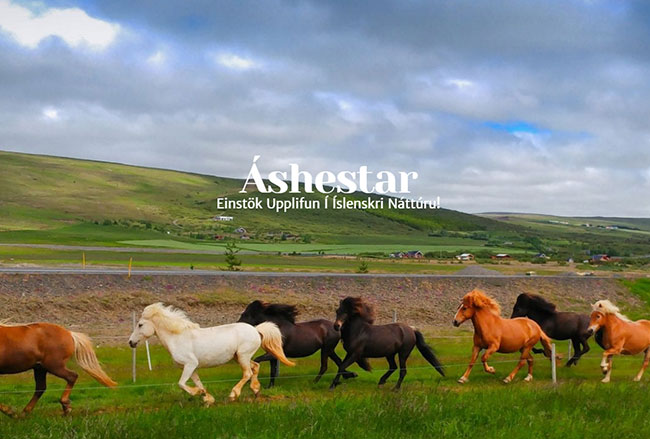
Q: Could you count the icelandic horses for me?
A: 7